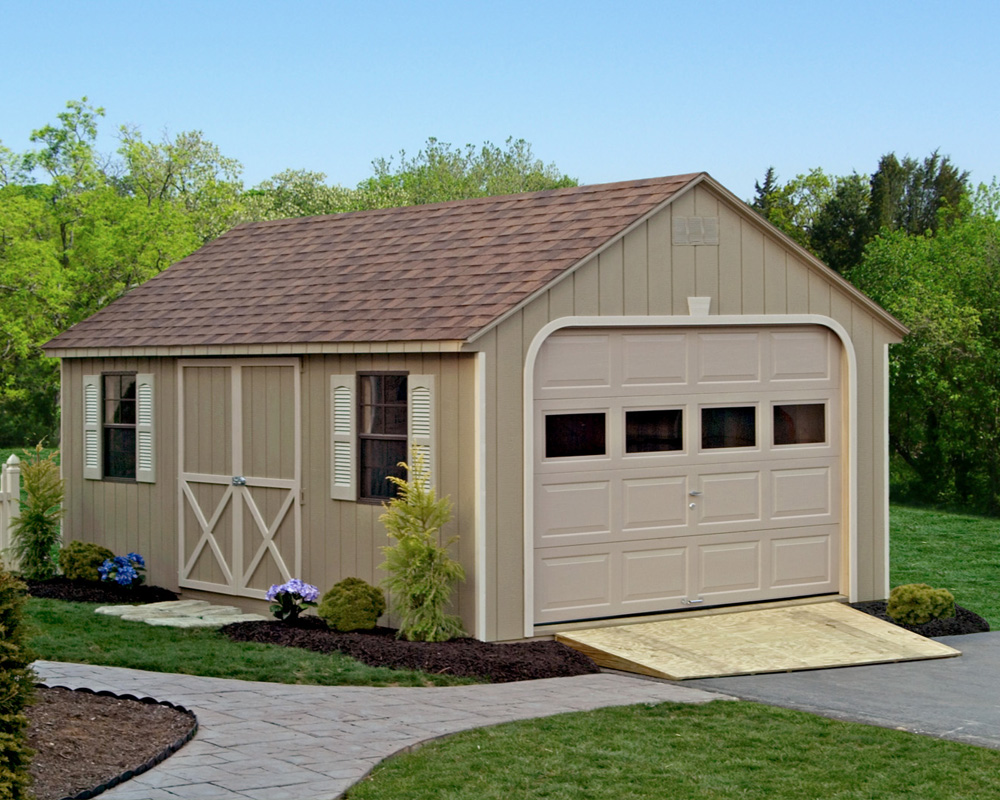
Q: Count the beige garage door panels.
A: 12